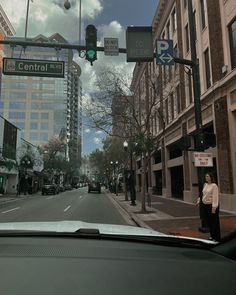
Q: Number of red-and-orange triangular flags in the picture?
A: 0